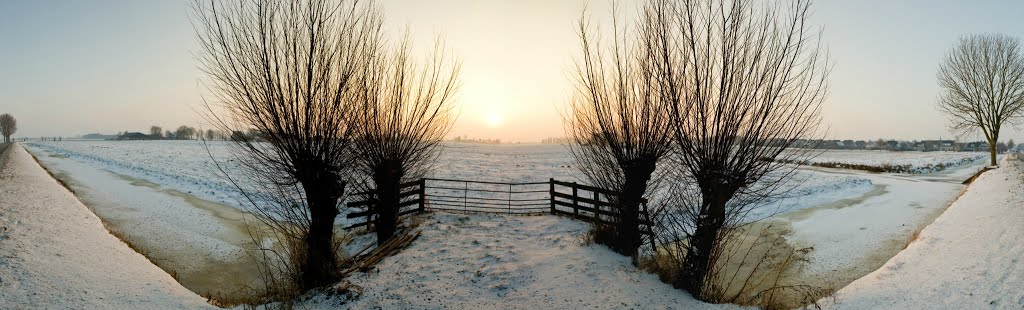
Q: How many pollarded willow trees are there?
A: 4